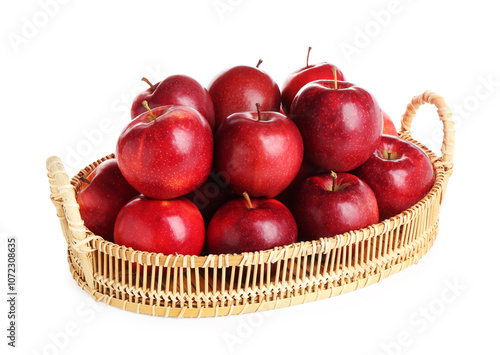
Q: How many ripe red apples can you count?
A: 12